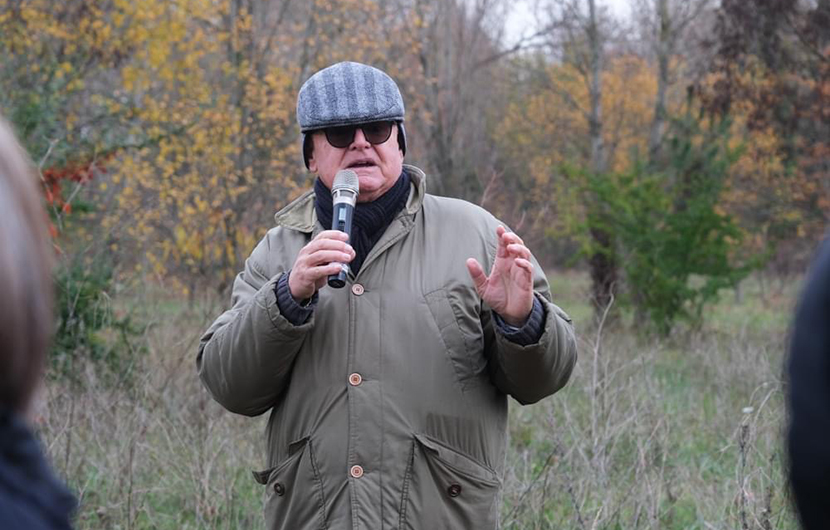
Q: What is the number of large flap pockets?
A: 2